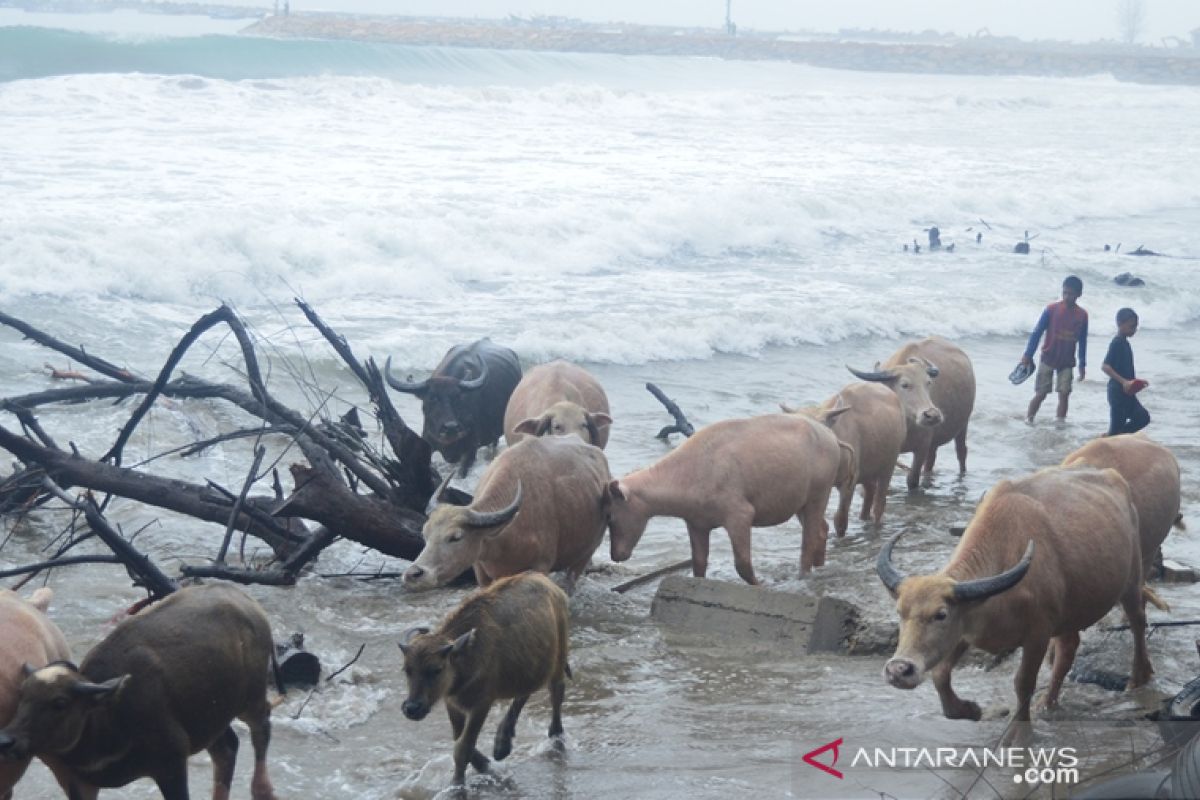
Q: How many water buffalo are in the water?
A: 11